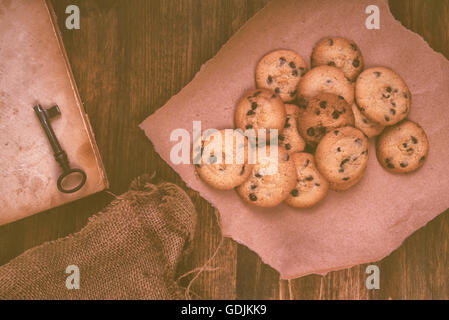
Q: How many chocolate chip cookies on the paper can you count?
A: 13